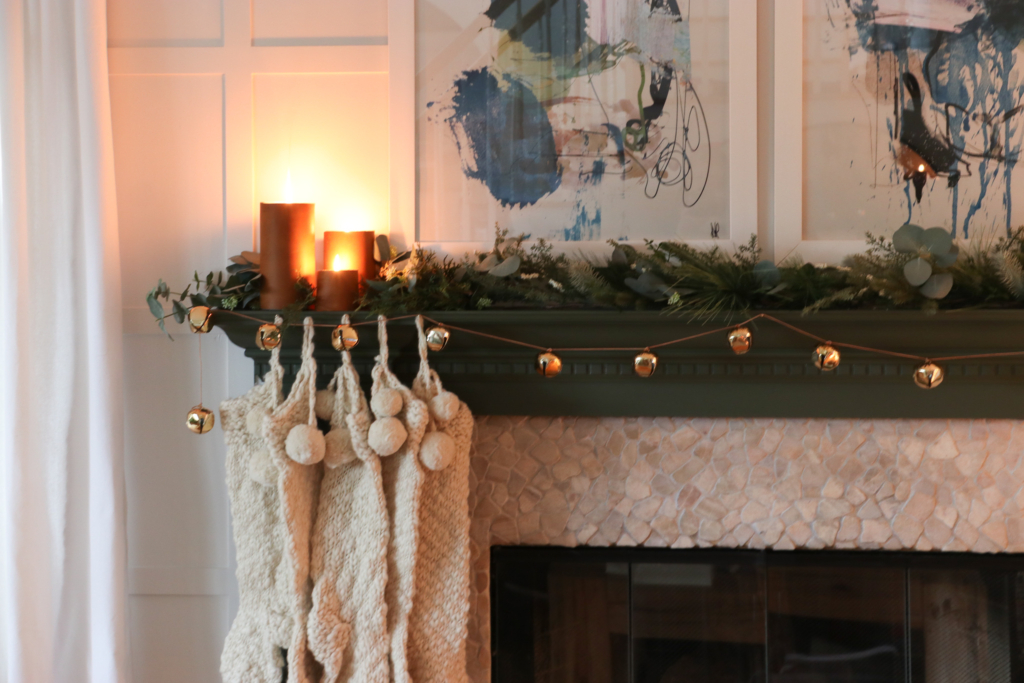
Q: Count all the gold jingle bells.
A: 10